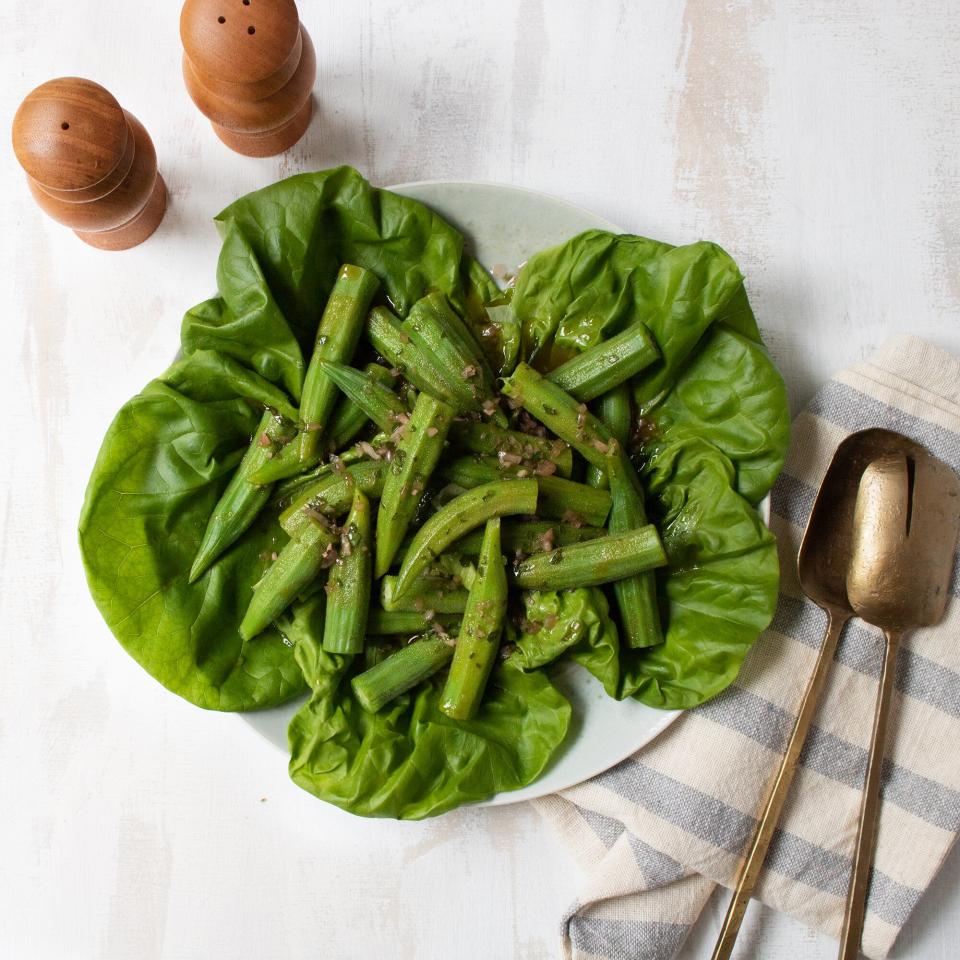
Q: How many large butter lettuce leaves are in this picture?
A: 5